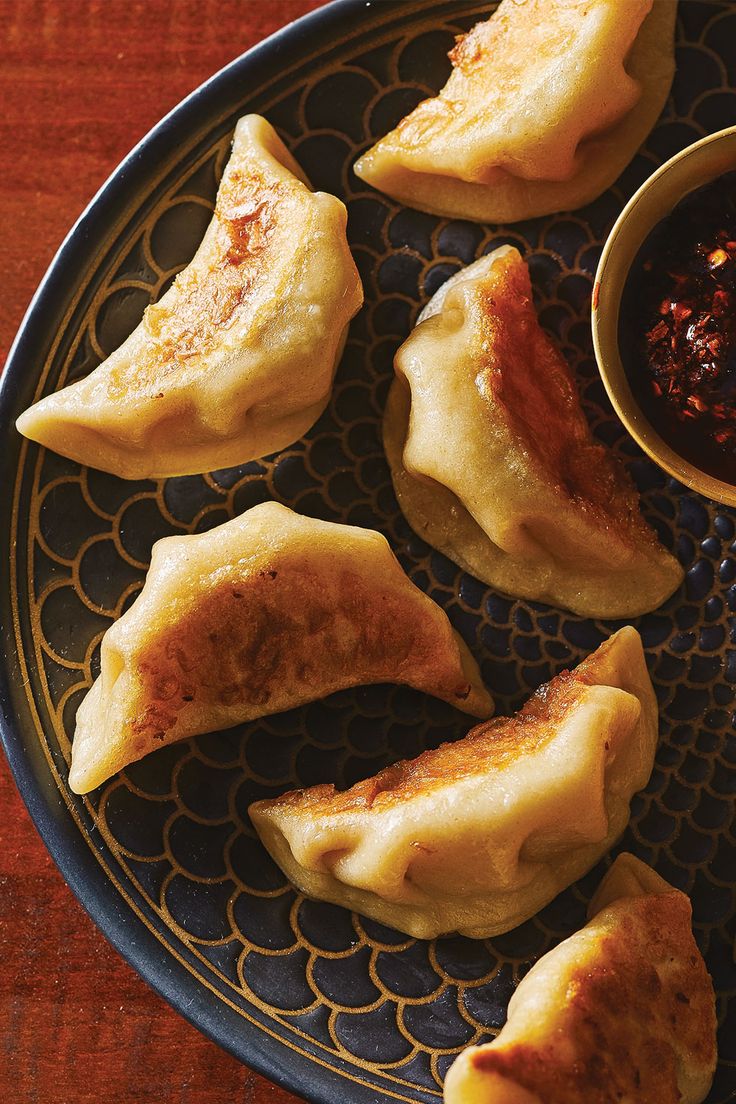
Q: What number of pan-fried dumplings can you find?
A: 6